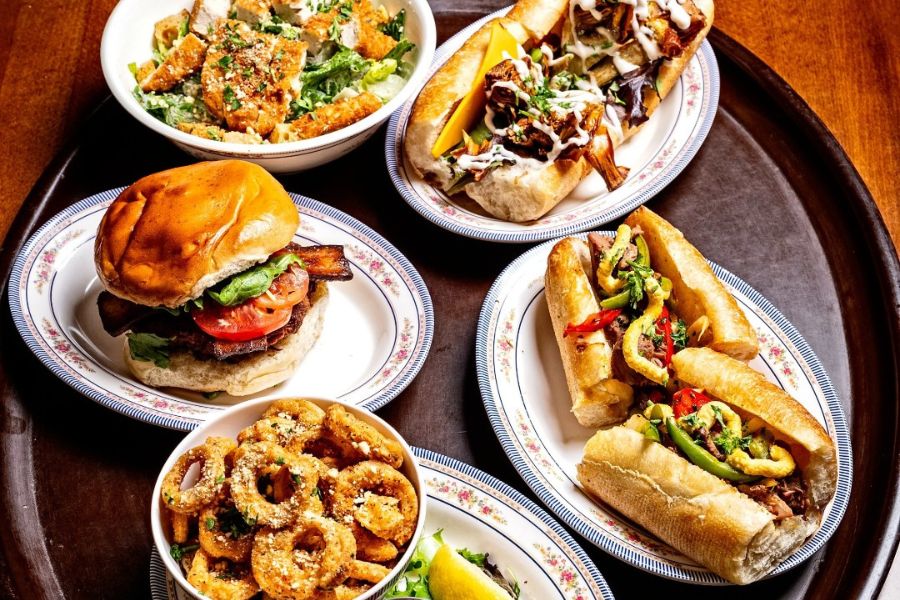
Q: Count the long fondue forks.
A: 0